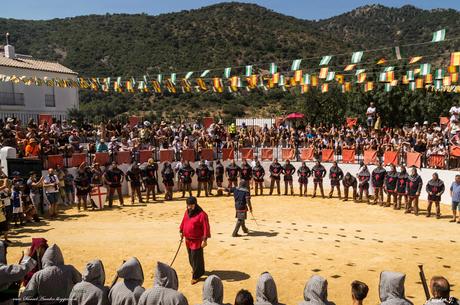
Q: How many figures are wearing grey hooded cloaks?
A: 9